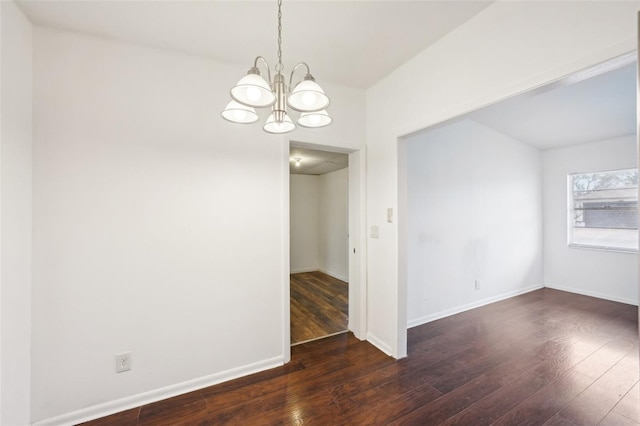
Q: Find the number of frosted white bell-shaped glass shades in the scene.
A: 5